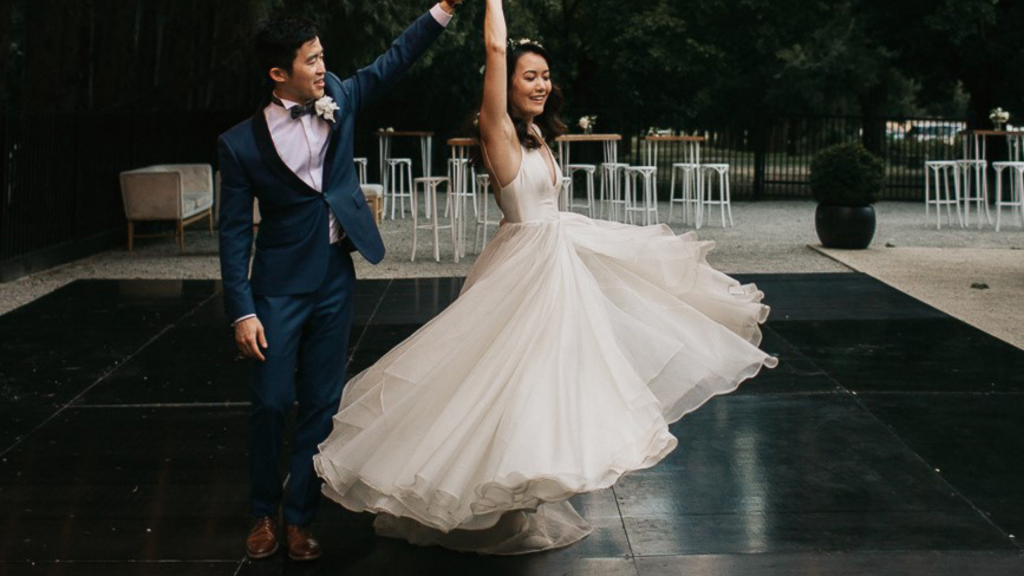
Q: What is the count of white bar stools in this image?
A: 14